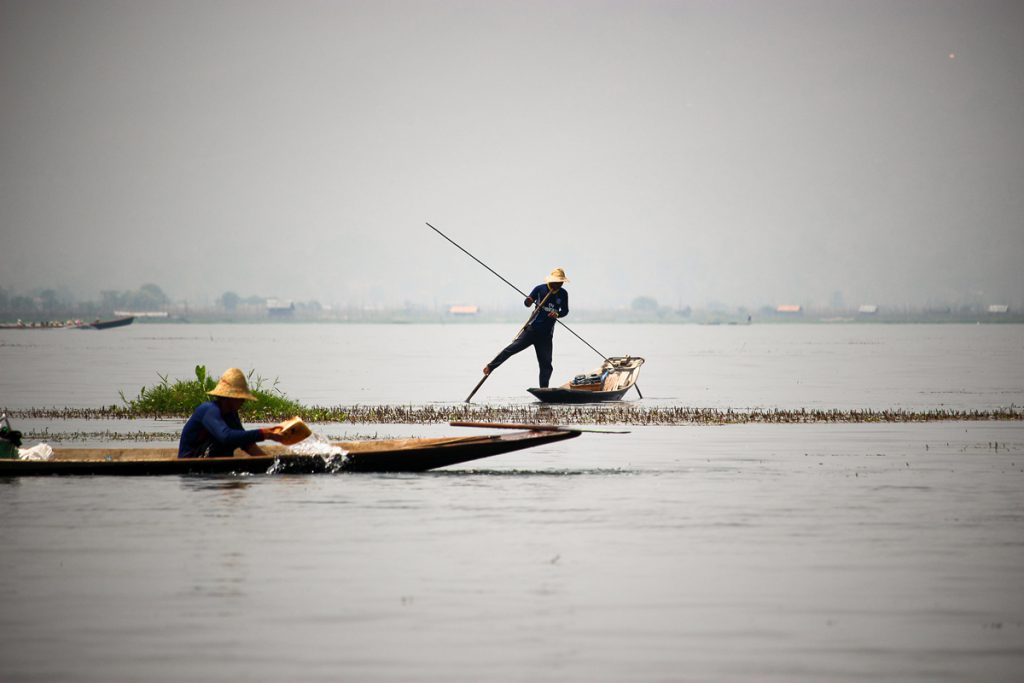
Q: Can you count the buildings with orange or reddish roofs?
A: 2